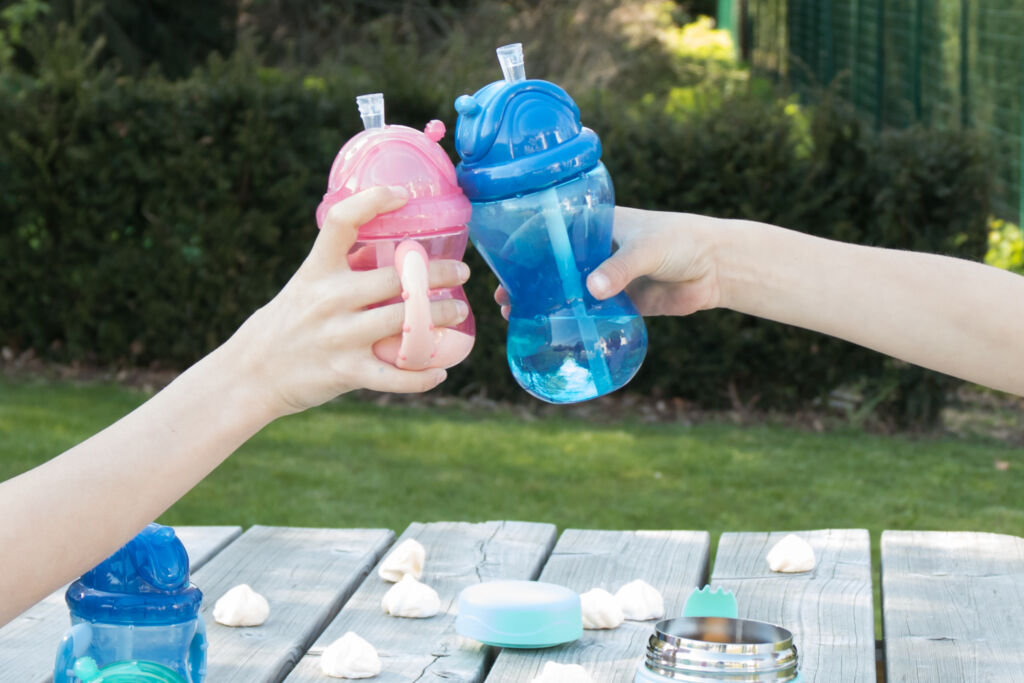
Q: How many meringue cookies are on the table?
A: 8